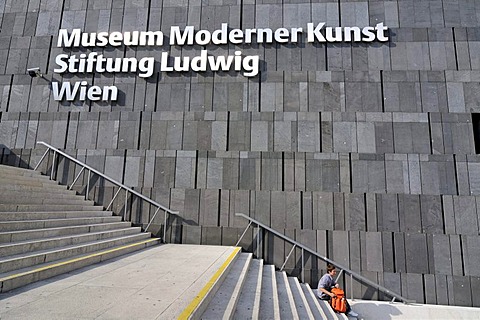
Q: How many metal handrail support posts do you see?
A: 15